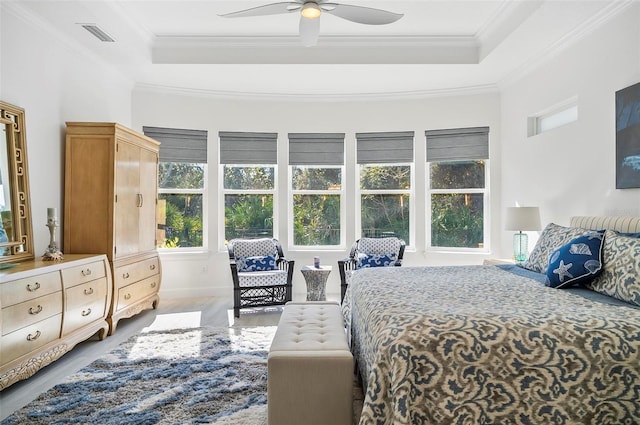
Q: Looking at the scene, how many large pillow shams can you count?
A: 2